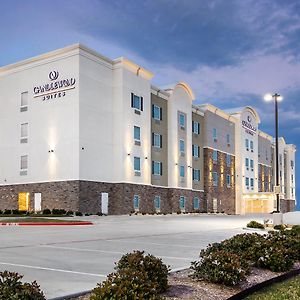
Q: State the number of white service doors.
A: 2